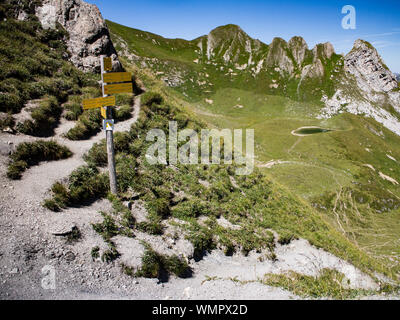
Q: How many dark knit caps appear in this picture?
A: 0